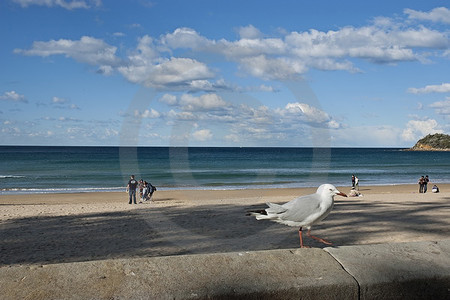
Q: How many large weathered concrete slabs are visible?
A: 2